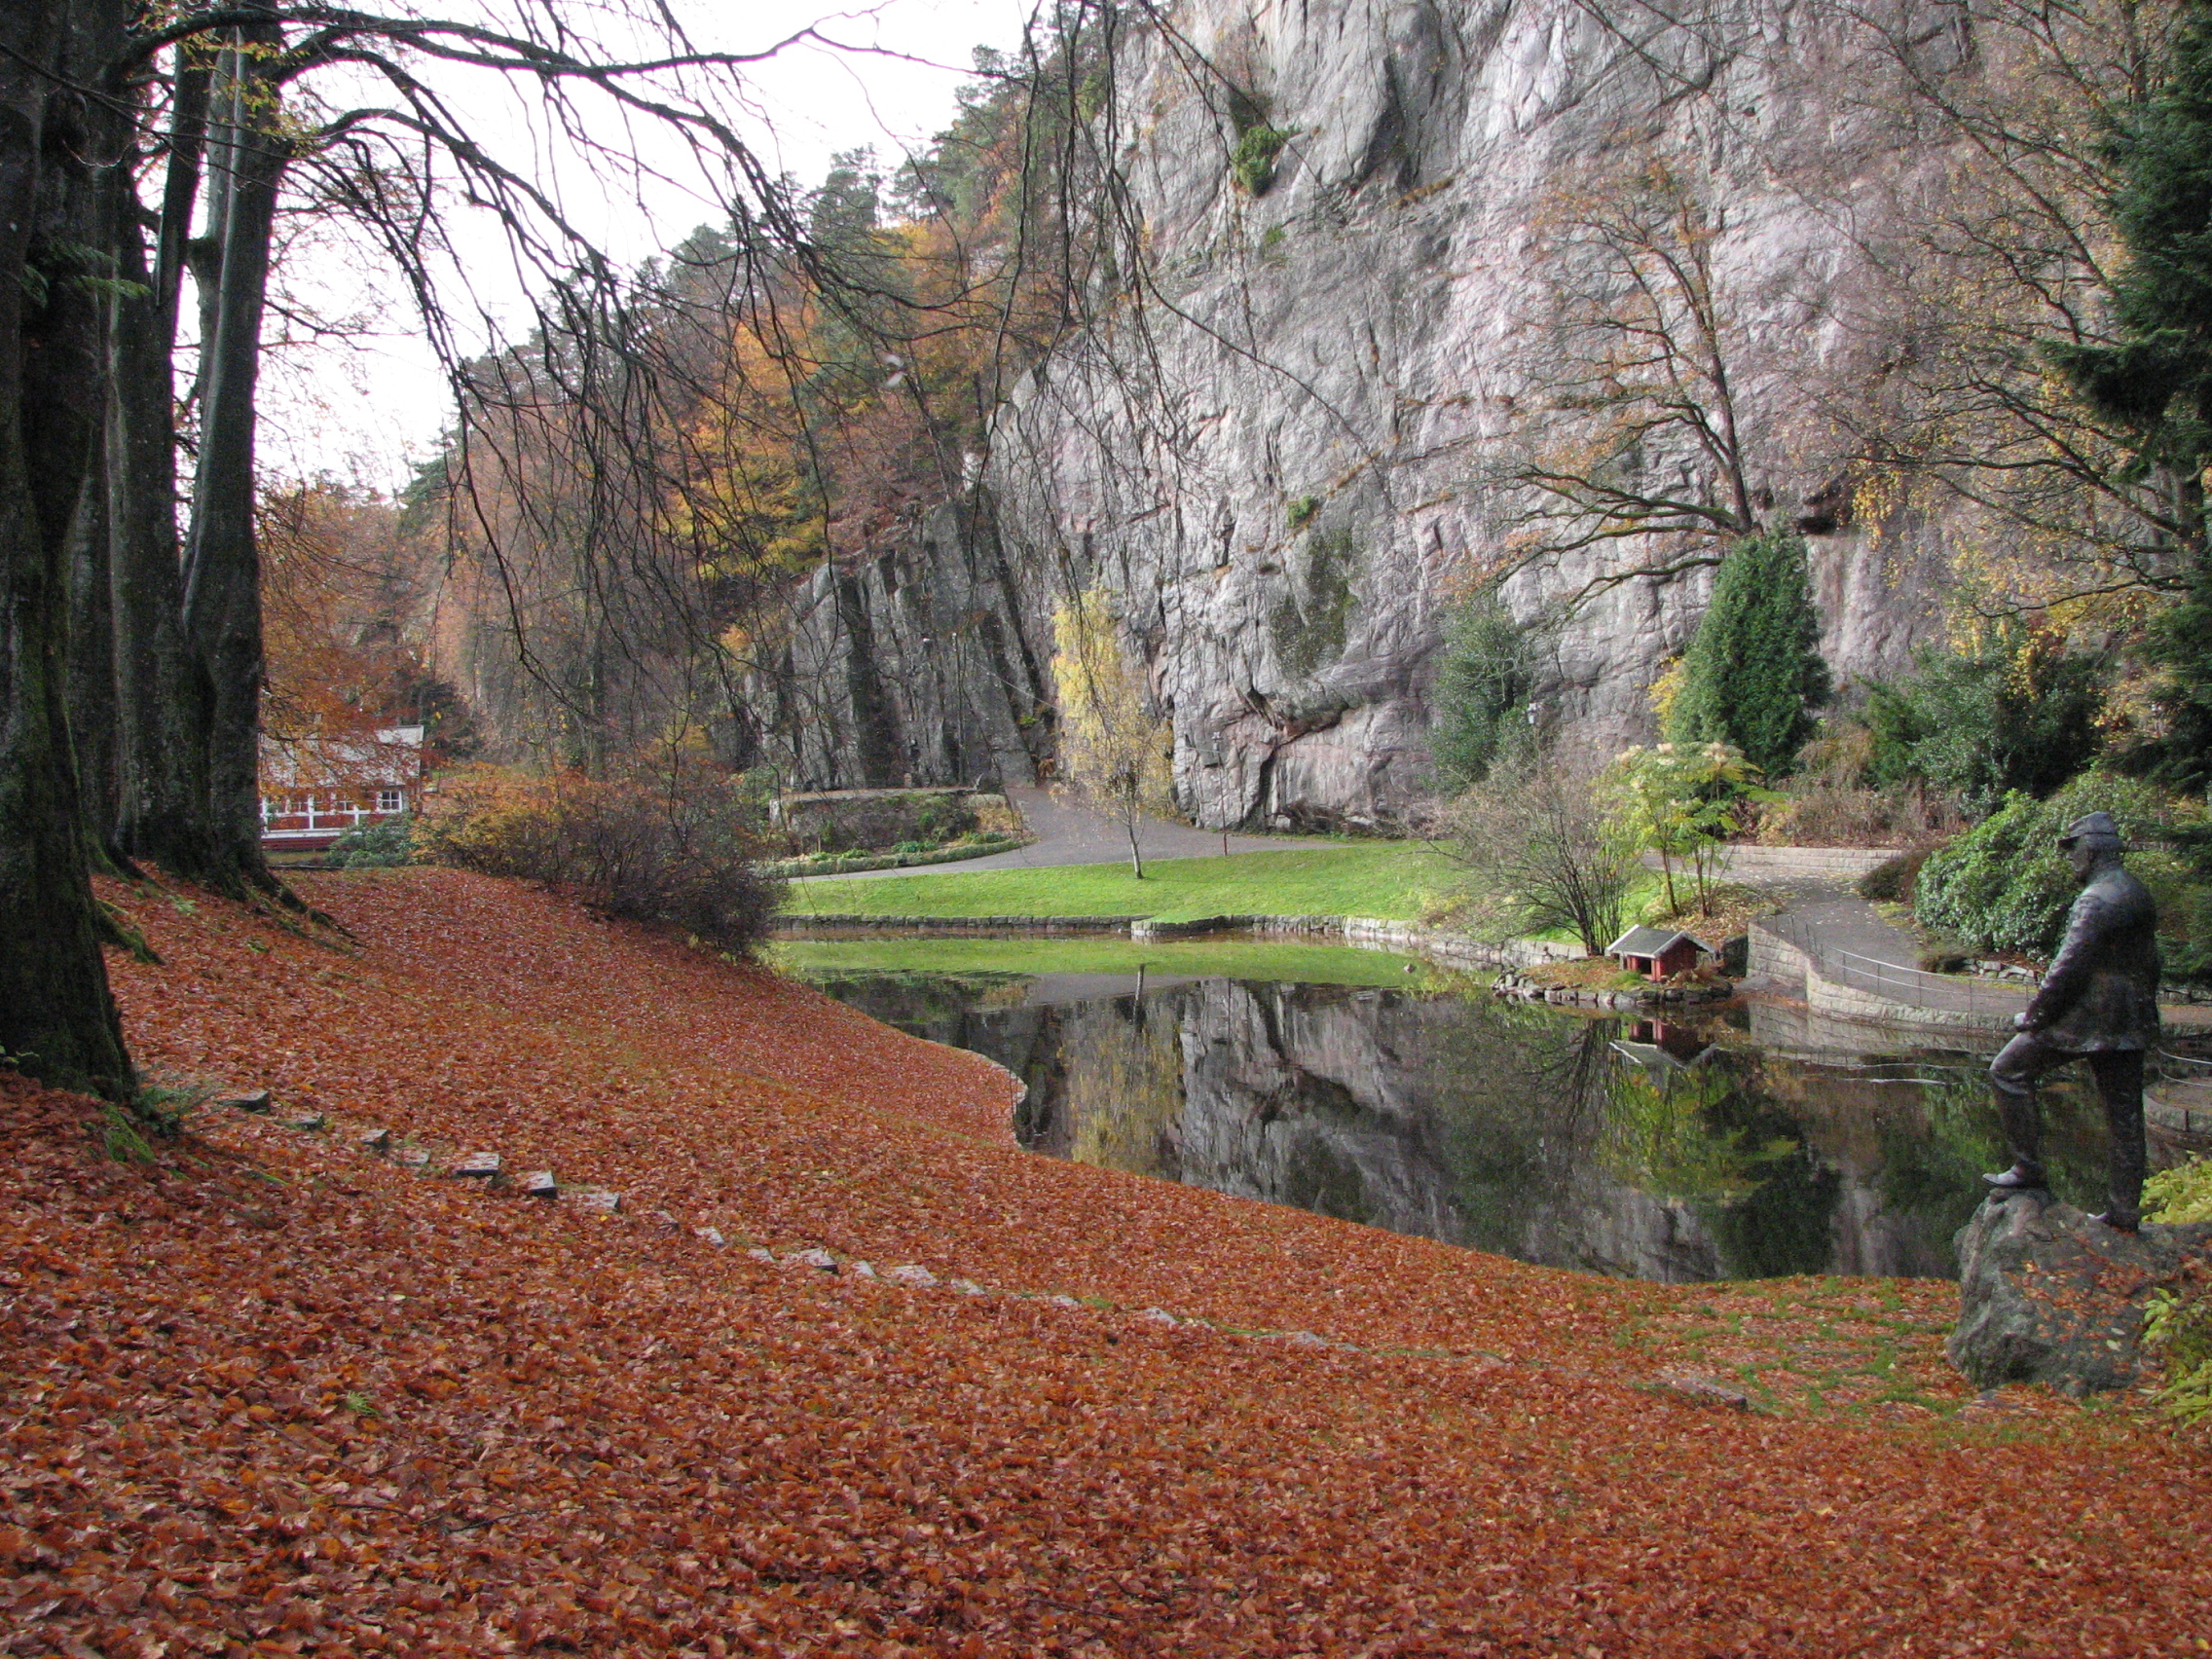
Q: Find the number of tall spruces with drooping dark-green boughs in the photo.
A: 1